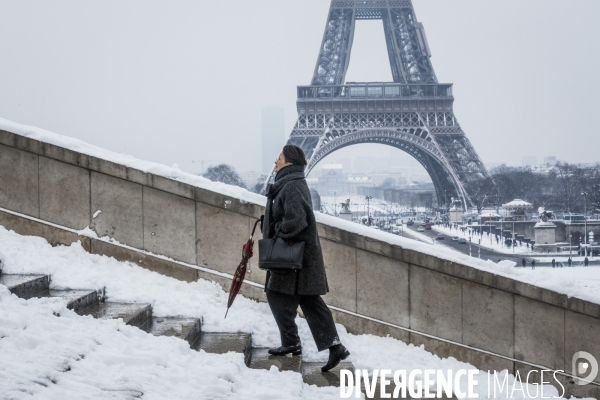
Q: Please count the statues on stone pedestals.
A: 3